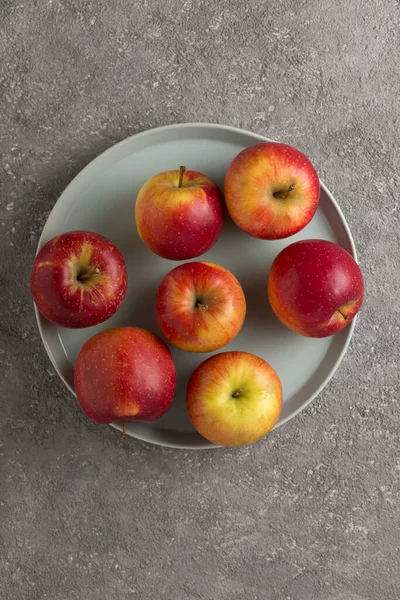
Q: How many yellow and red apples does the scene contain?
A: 7